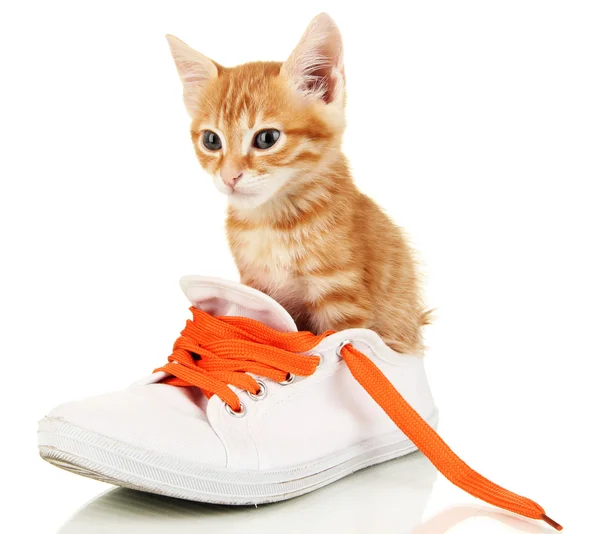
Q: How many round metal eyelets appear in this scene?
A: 5